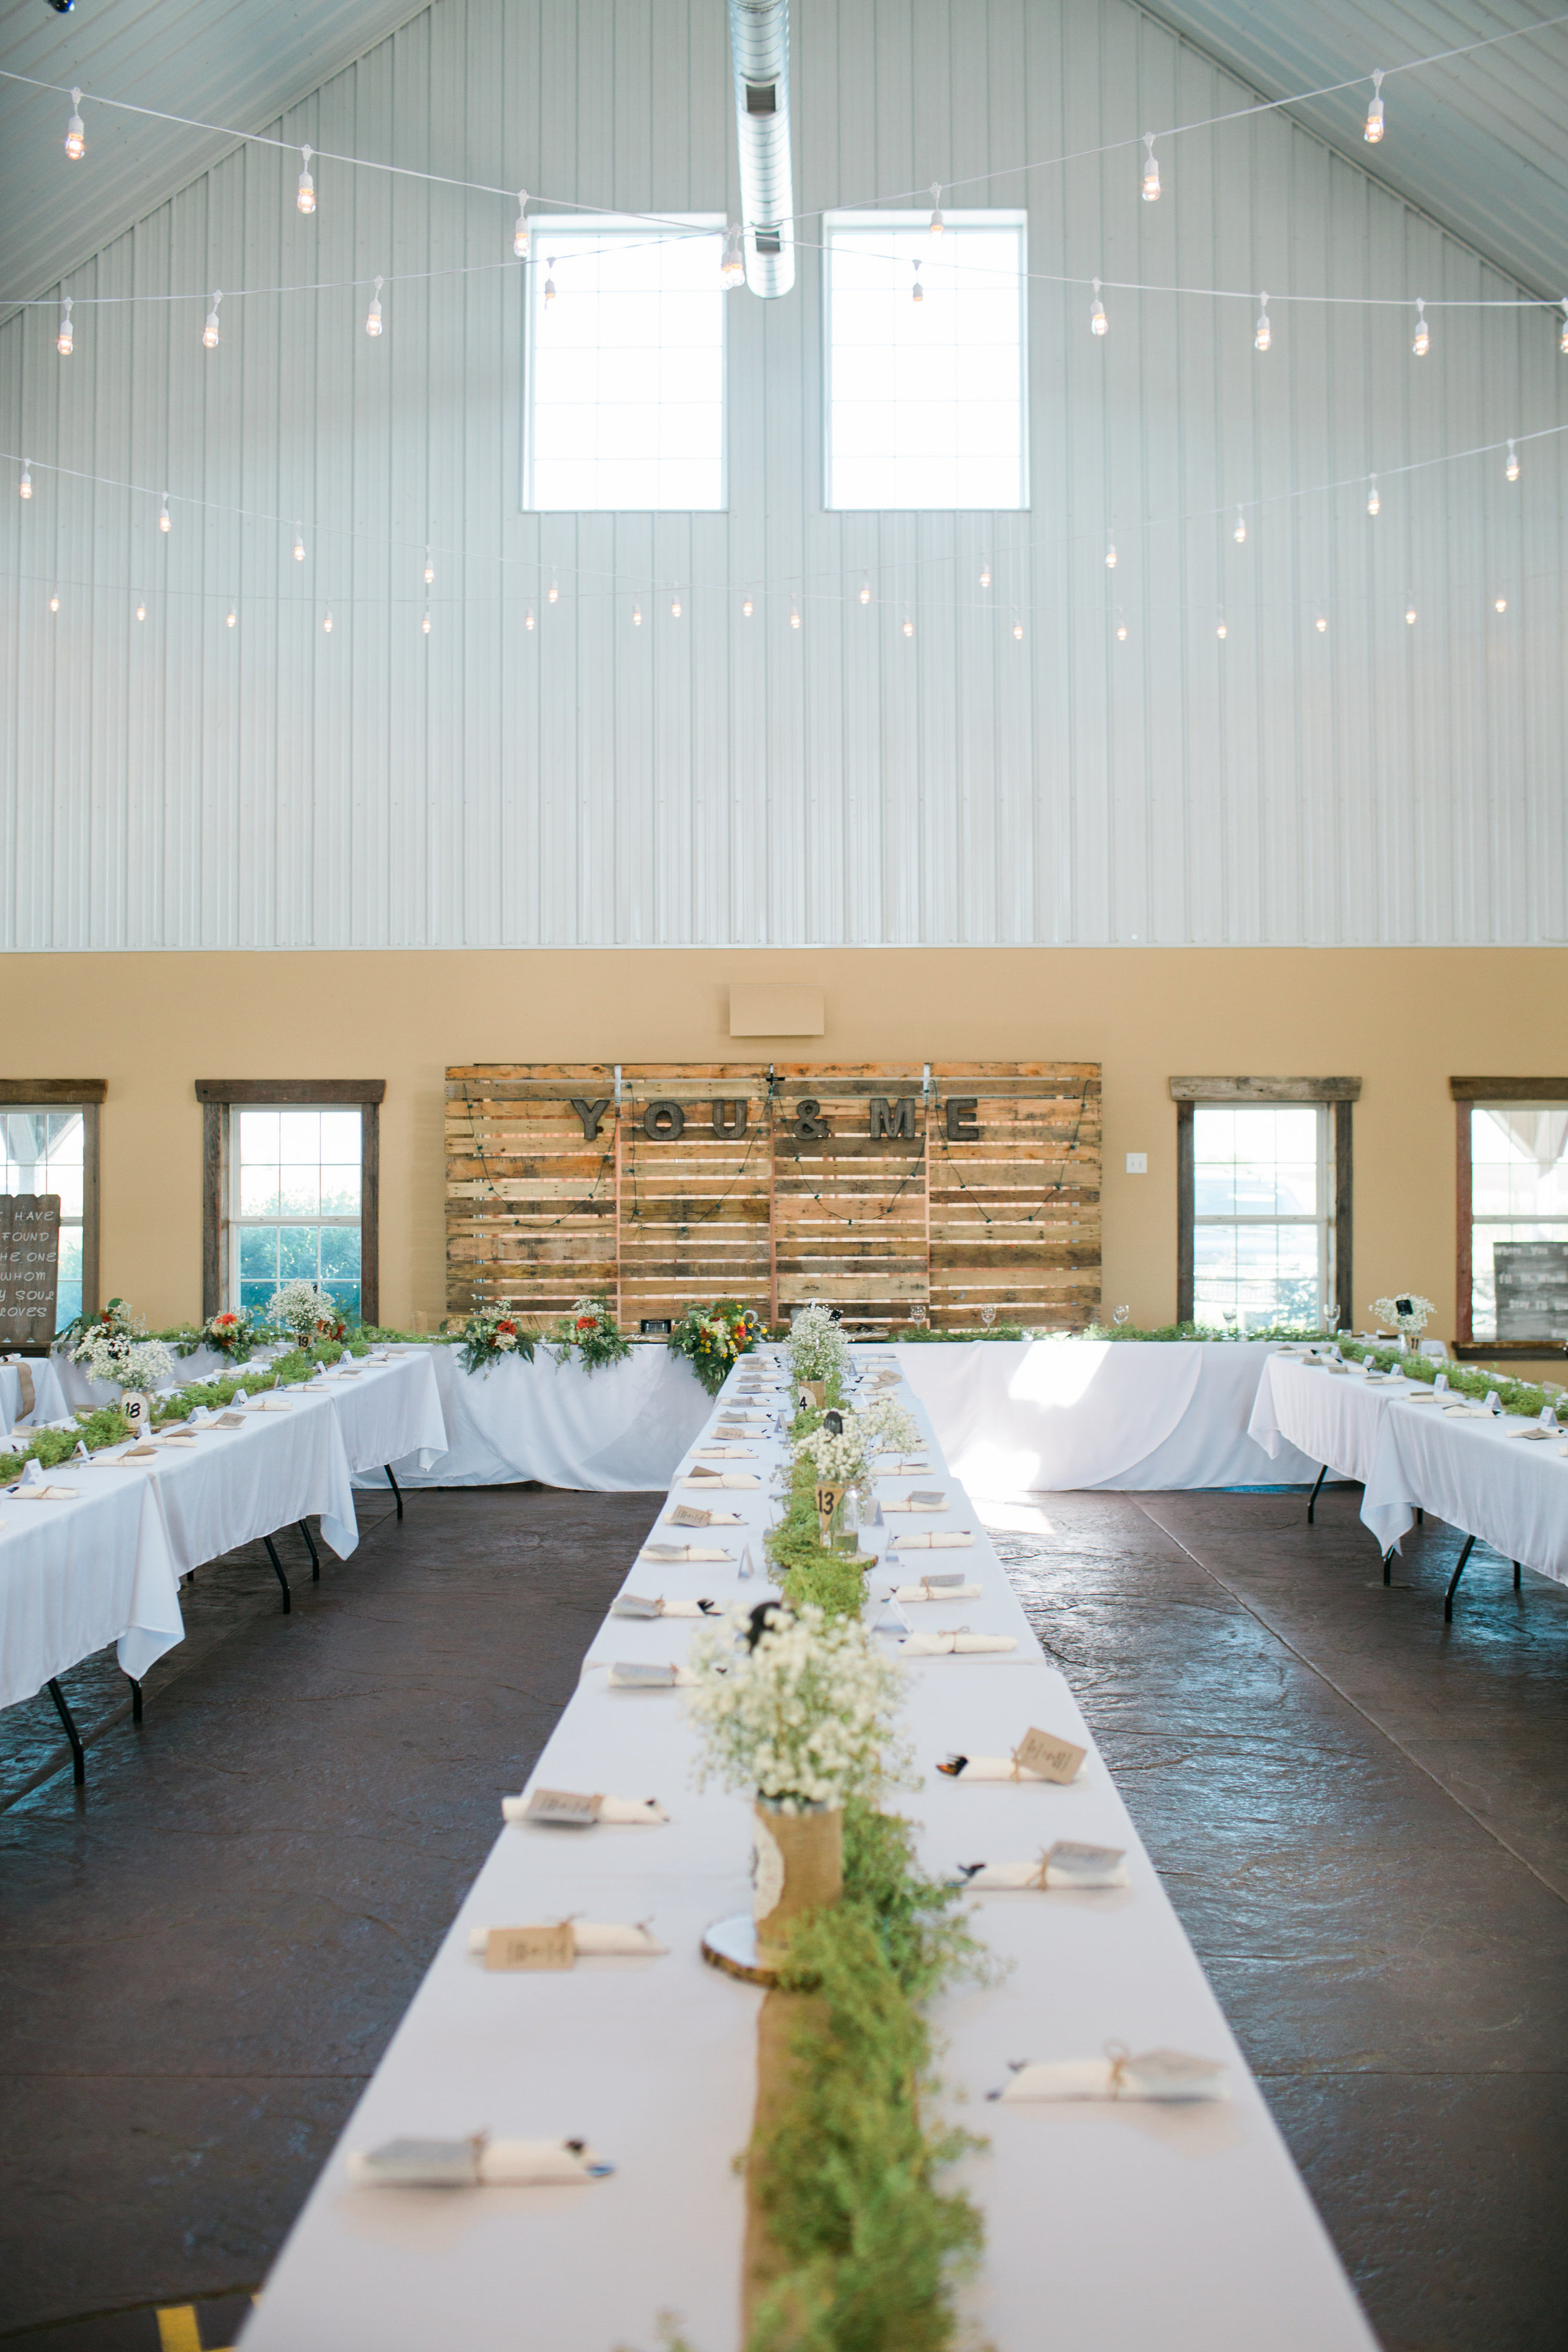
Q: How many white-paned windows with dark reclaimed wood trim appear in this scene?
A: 4